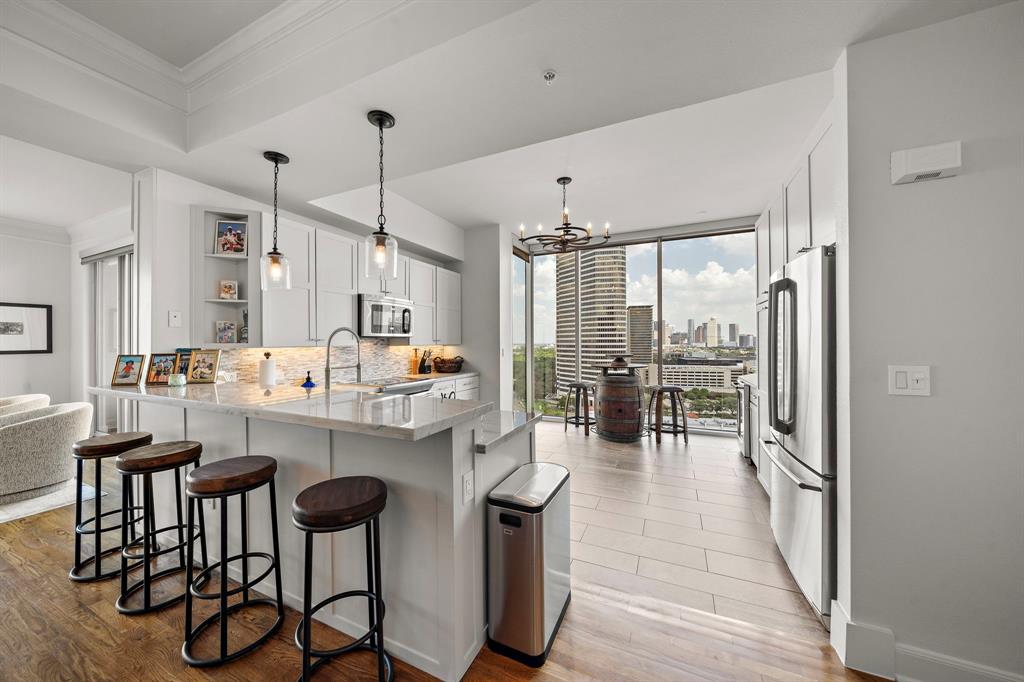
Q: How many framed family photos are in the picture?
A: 7